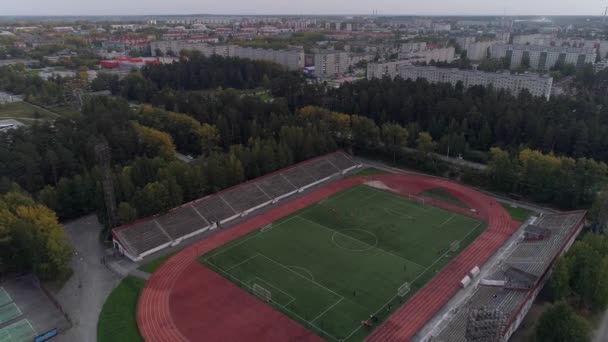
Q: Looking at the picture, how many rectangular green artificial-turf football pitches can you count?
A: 1